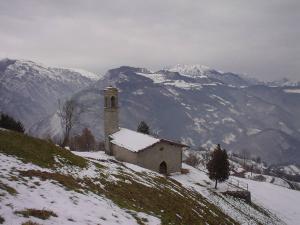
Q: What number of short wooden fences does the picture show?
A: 1